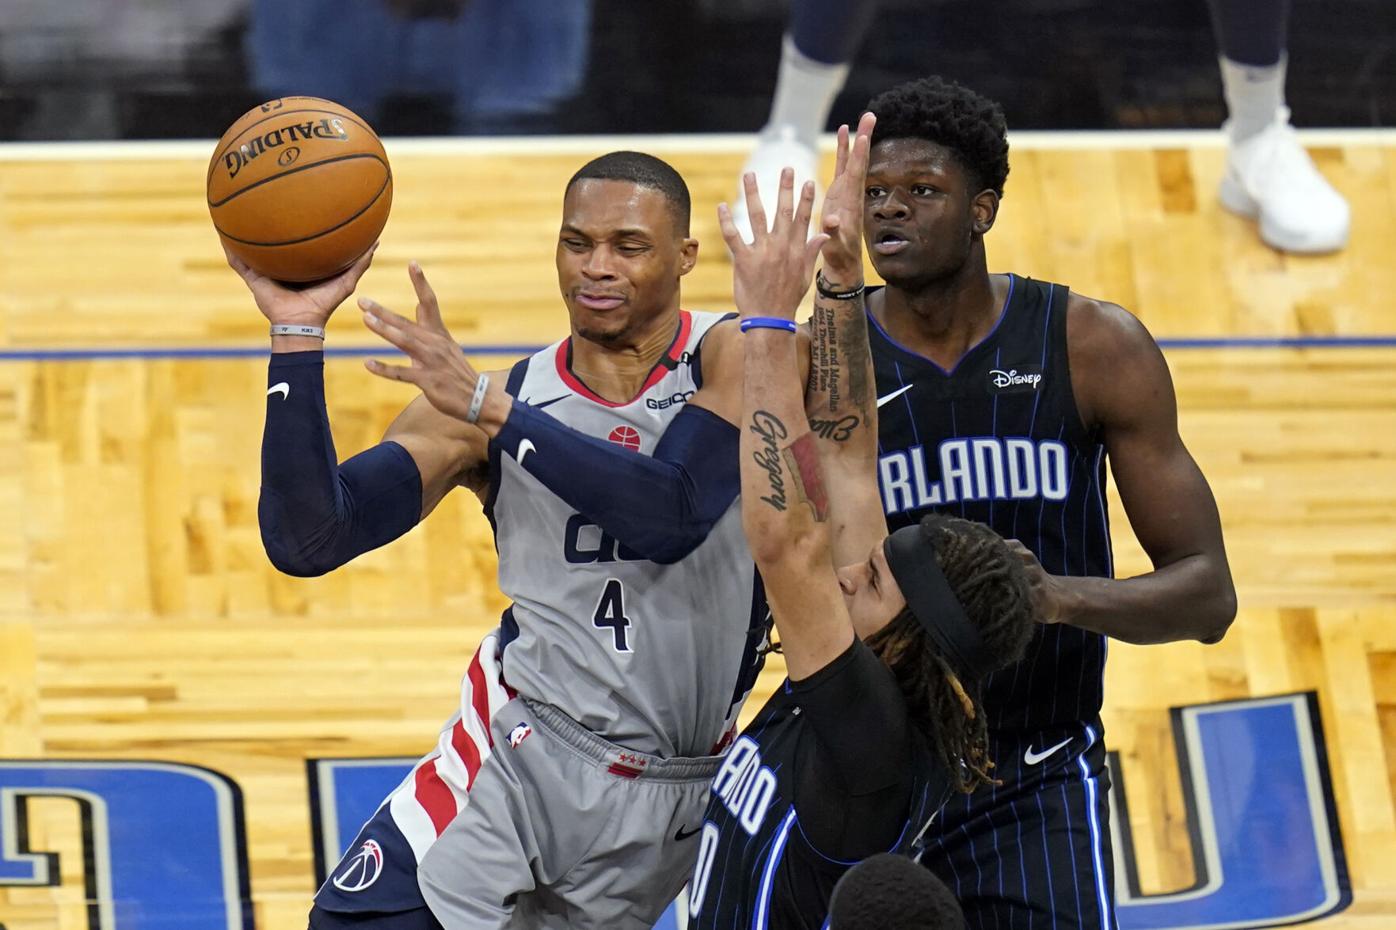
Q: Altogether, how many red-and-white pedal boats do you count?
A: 0